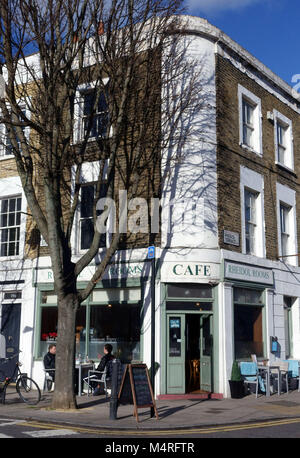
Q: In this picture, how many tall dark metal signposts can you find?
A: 1